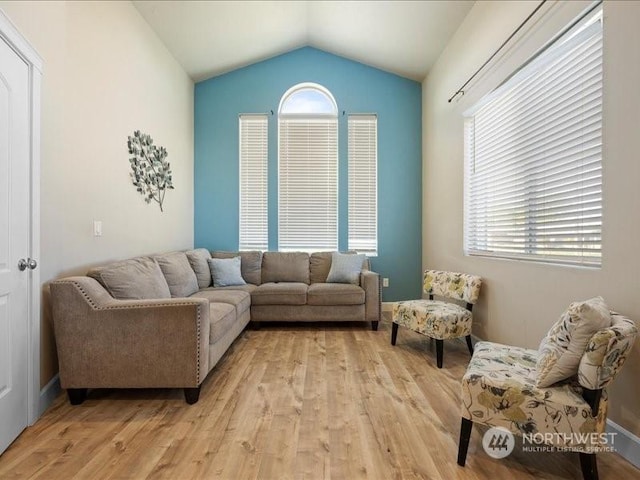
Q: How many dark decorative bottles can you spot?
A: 0